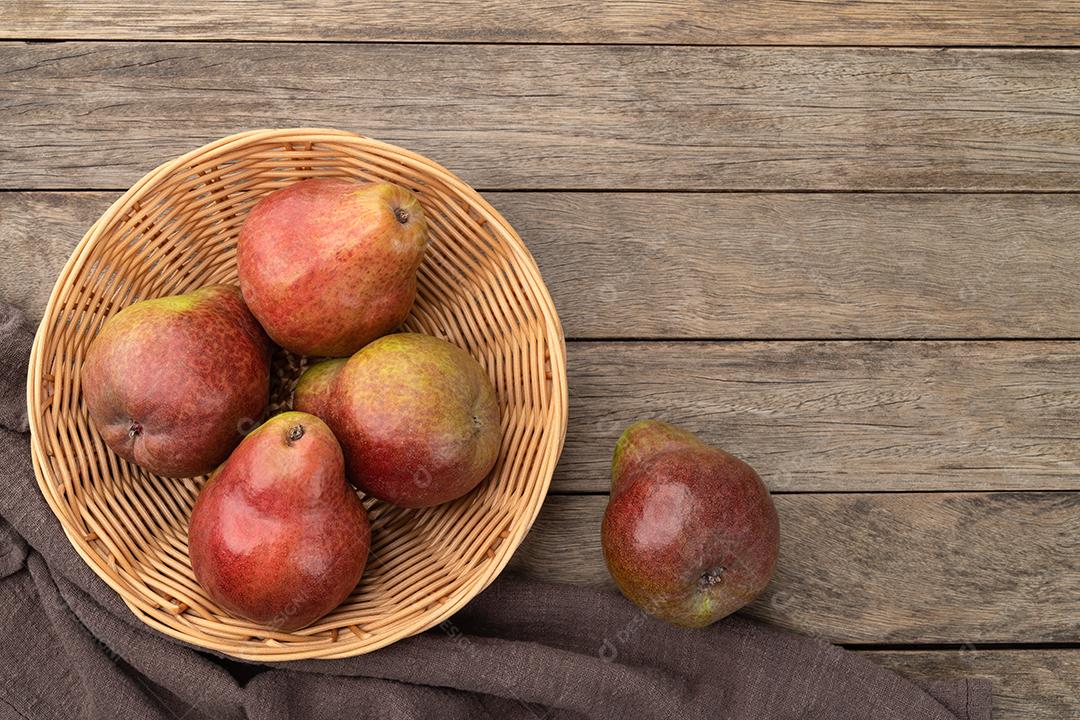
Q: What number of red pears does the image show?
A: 5